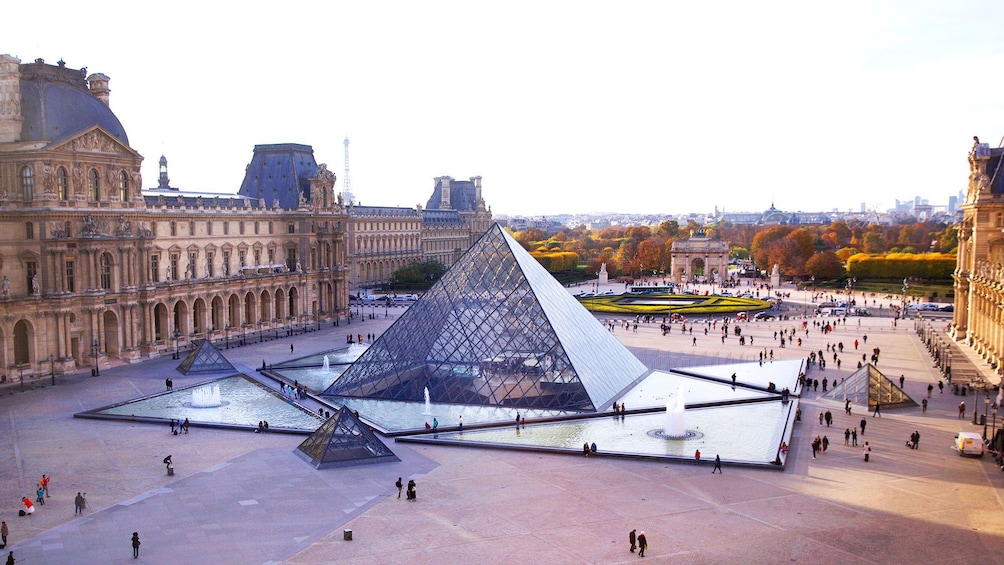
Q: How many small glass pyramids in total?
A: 3